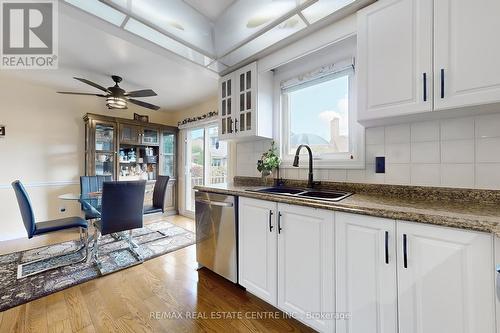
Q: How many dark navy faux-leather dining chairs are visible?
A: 4